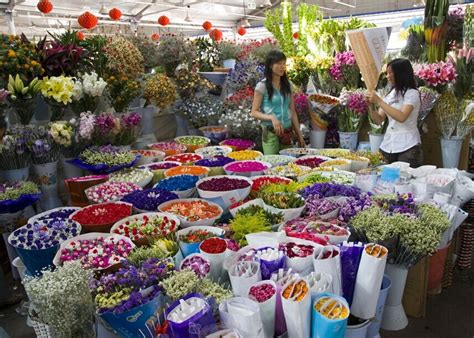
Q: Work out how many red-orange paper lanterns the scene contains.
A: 10